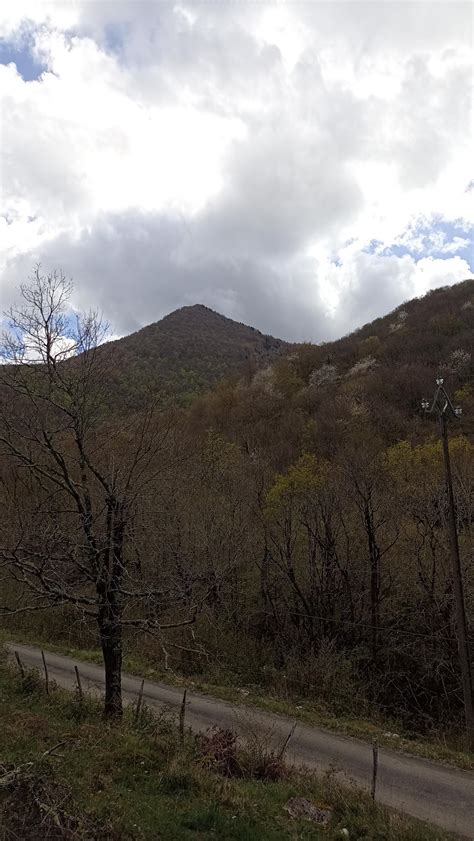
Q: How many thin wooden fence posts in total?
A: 7